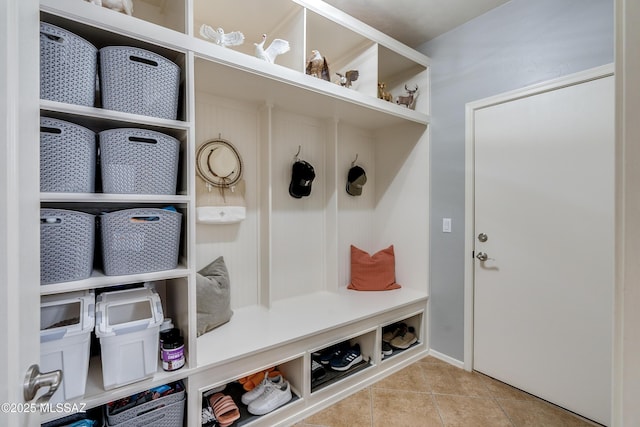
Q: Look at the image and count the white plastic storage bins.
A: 2